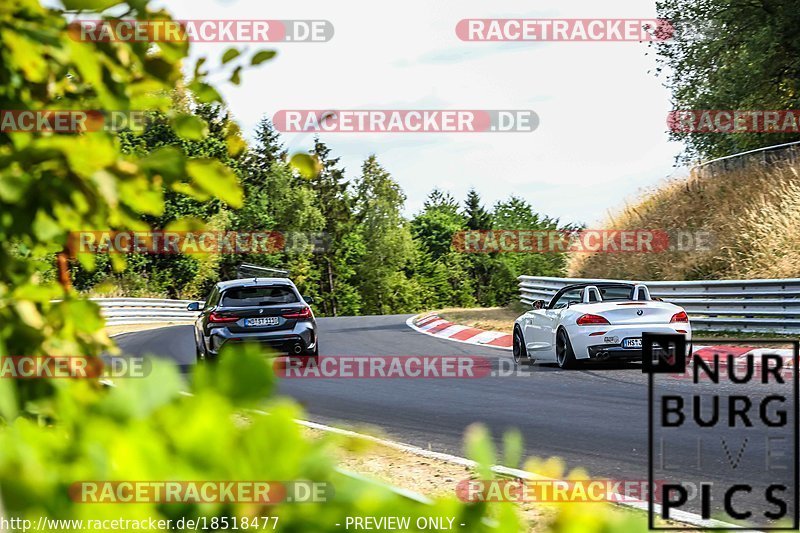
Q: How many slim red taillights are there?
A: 4